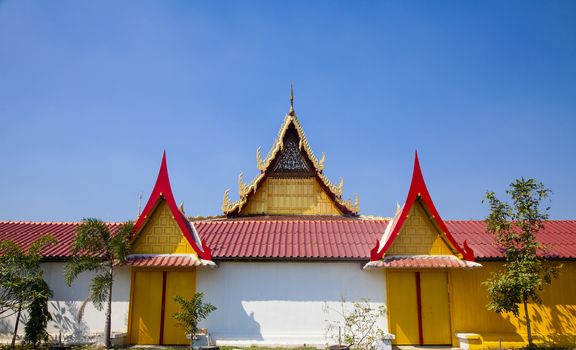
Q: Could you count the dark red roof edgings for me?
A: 2